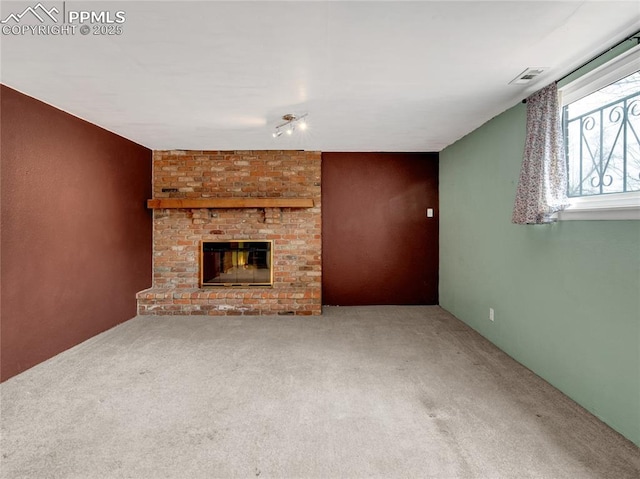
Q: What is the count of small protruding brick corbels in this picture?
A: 2